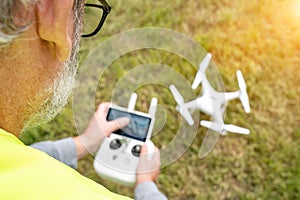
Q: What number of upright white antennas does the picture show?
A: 2